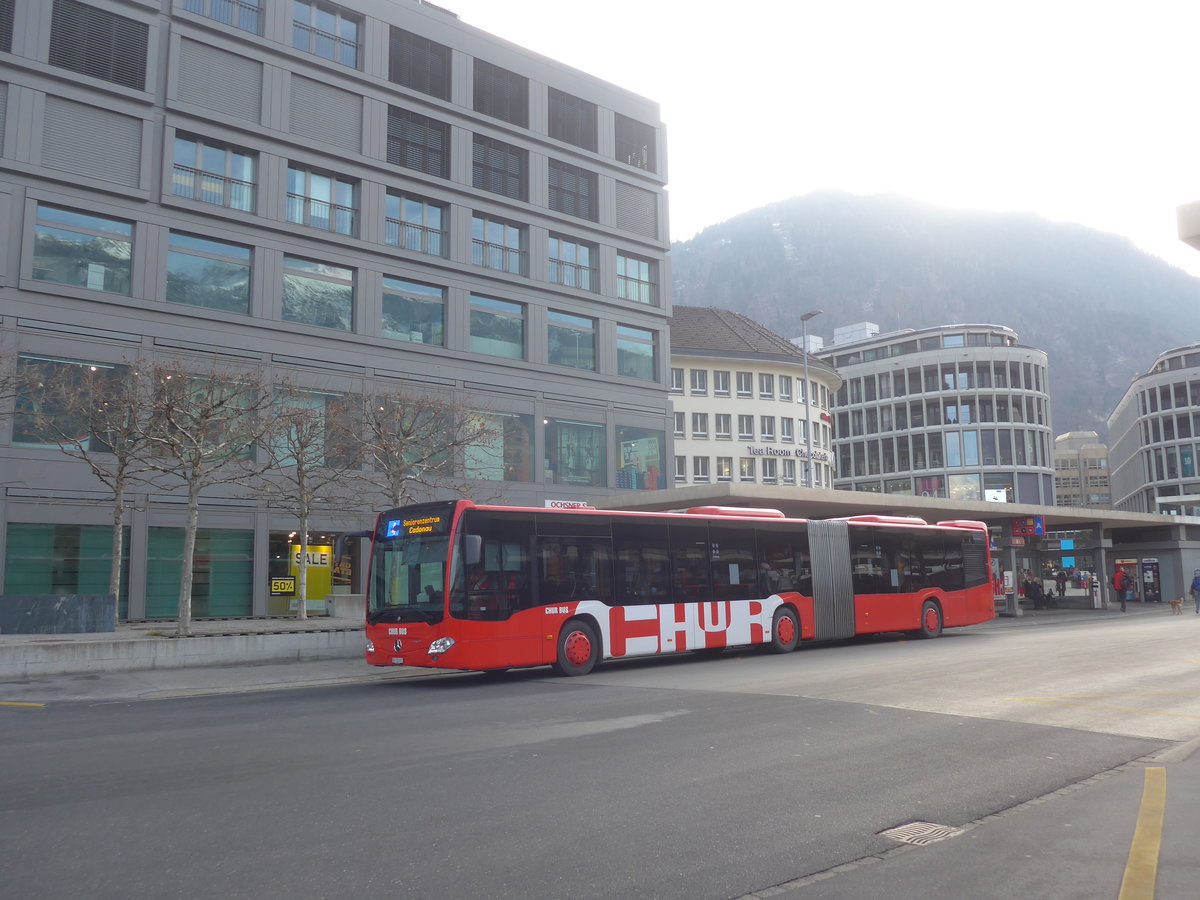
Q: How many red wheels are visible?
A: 3